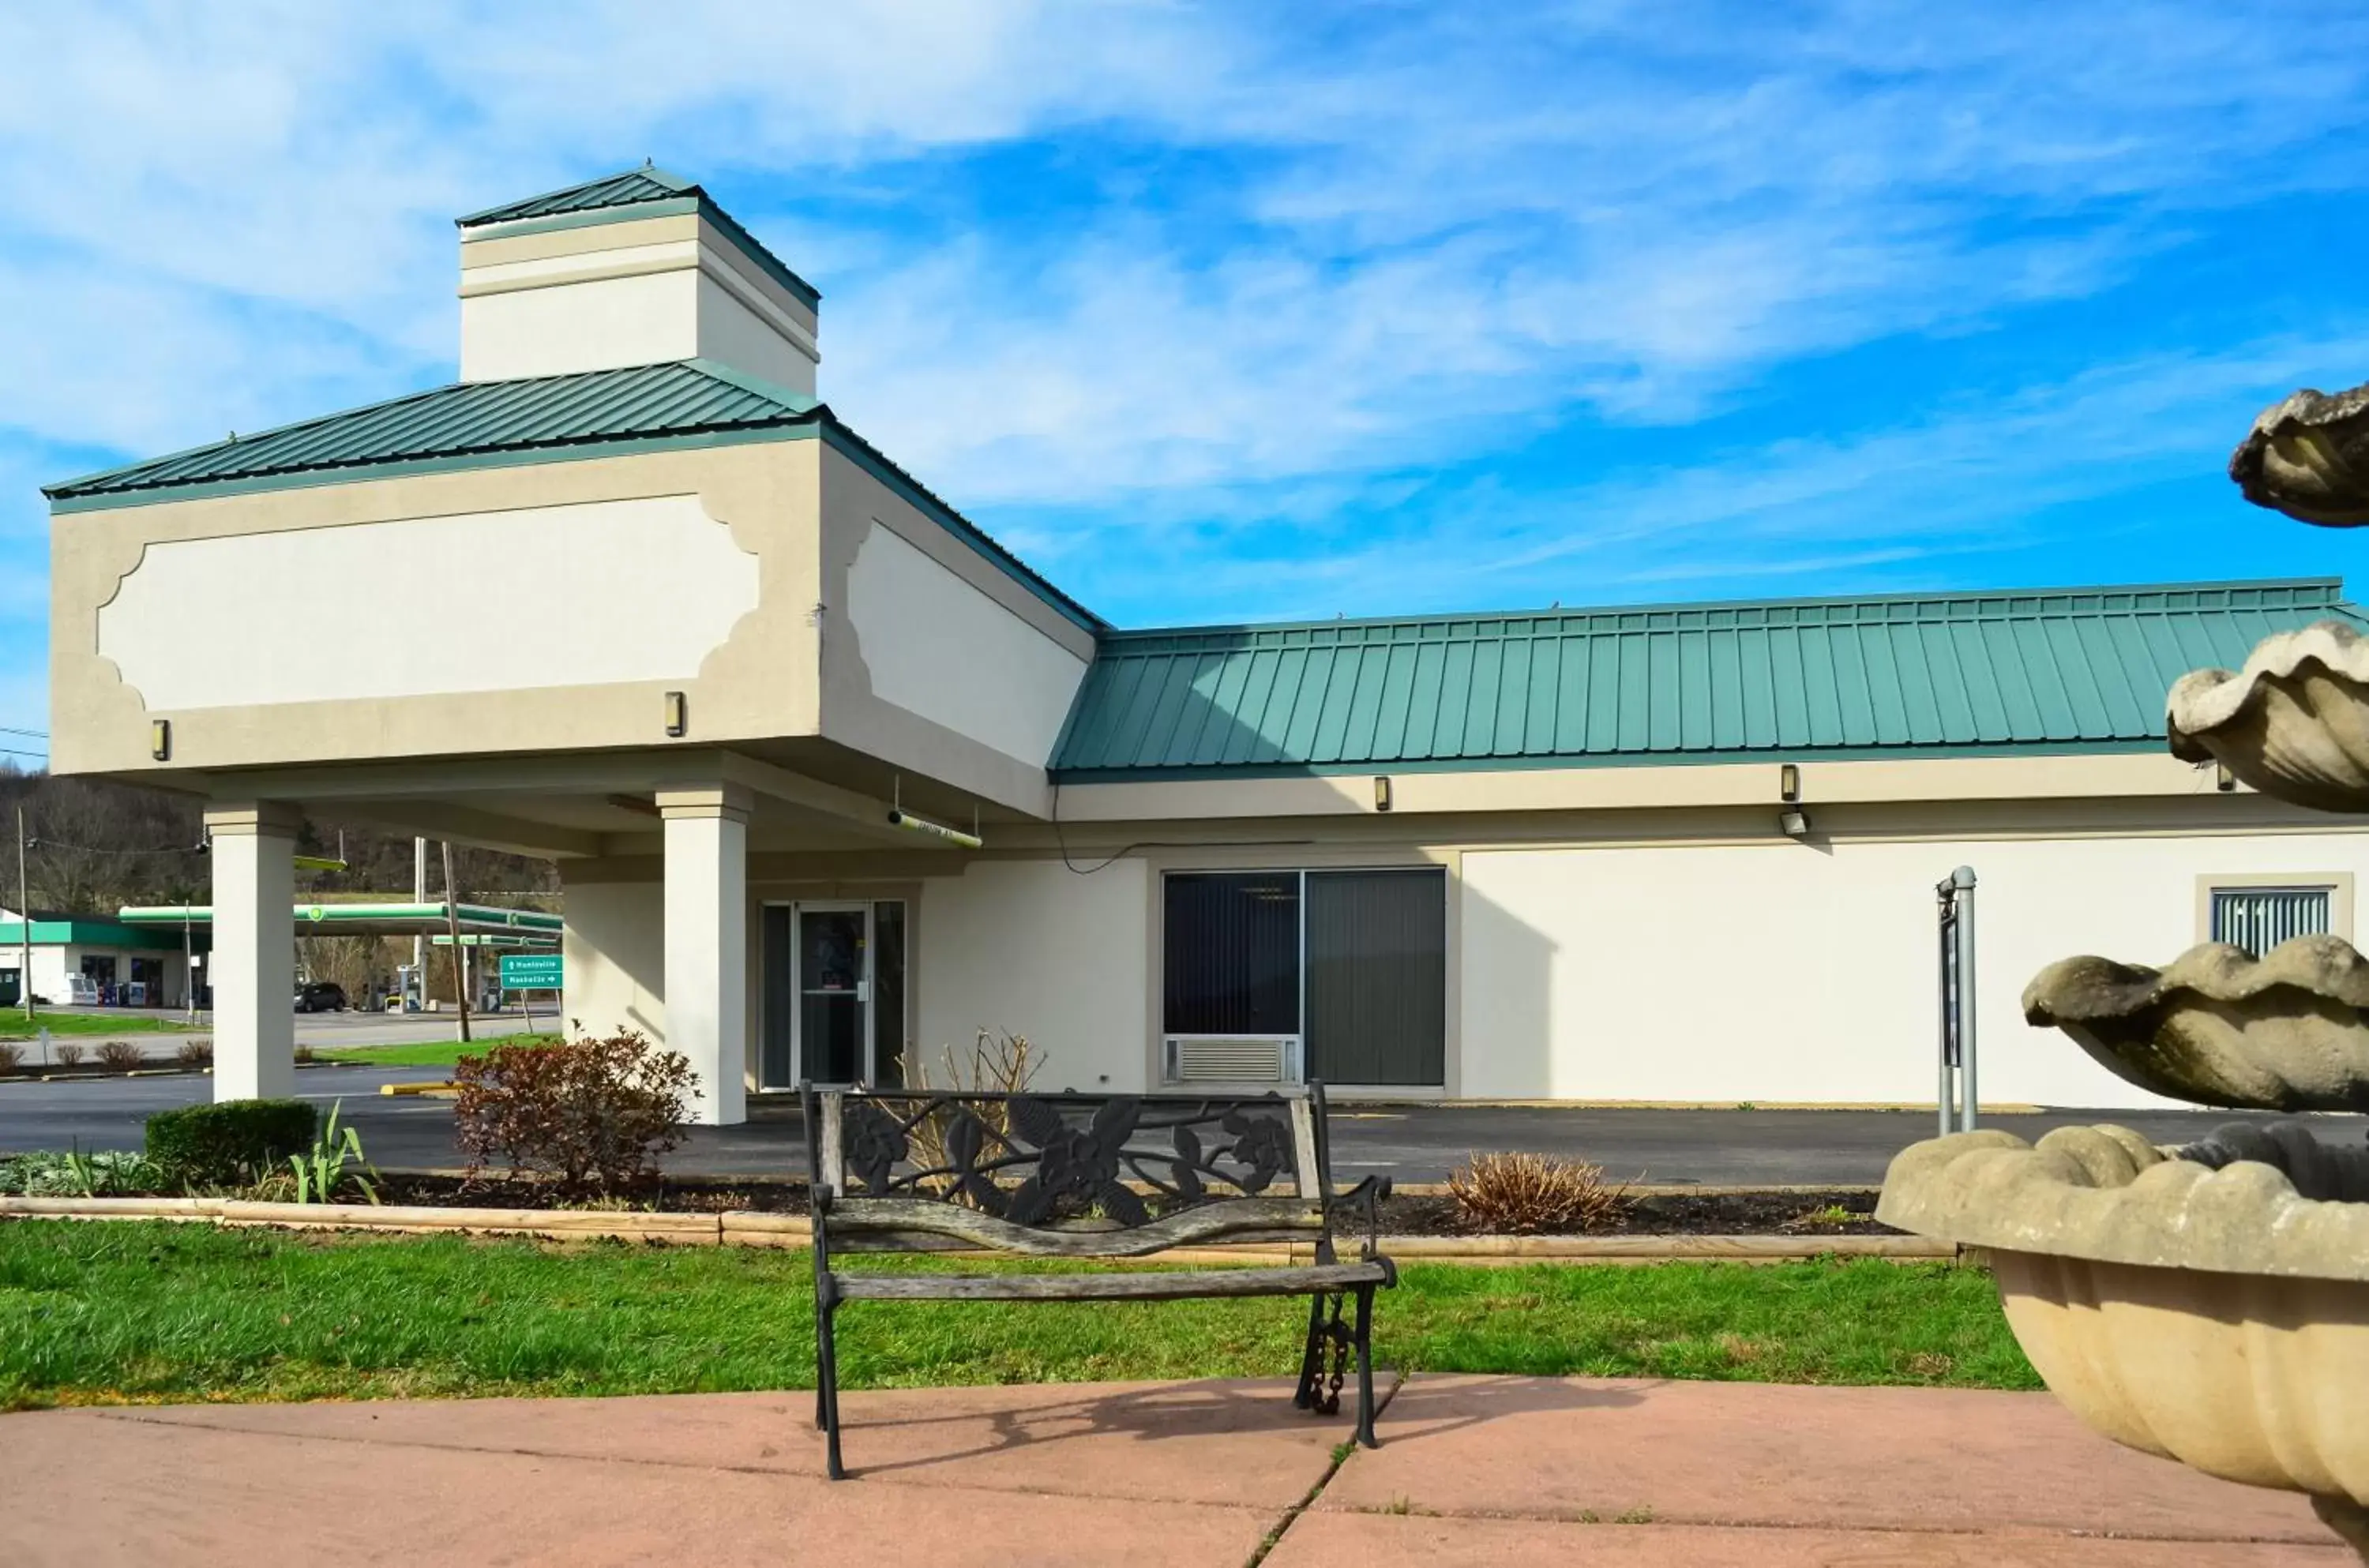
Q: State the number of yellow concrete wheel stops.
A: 1